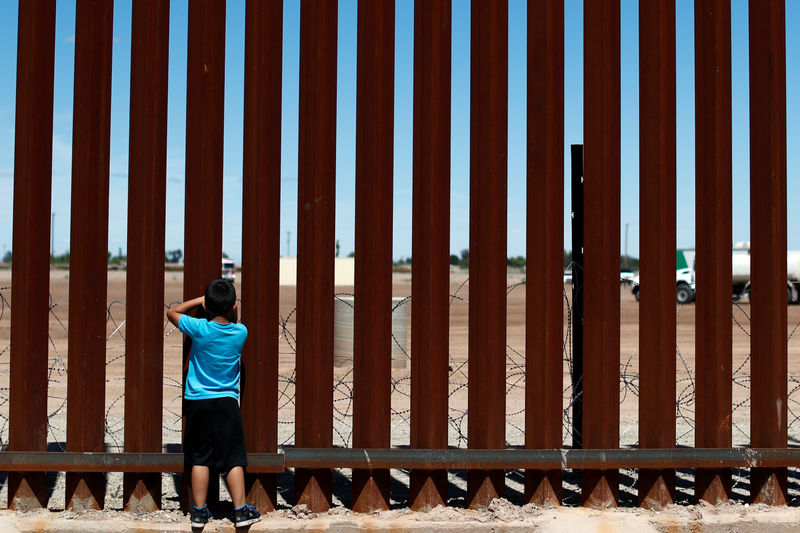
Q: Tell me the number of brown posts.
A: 14